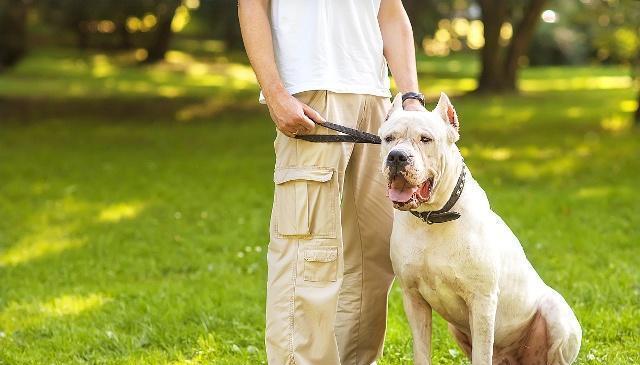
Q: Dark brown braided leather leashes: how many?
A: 1